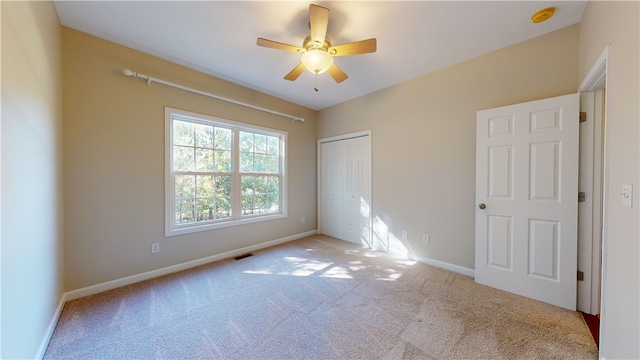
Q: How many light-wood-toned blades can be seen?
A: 5